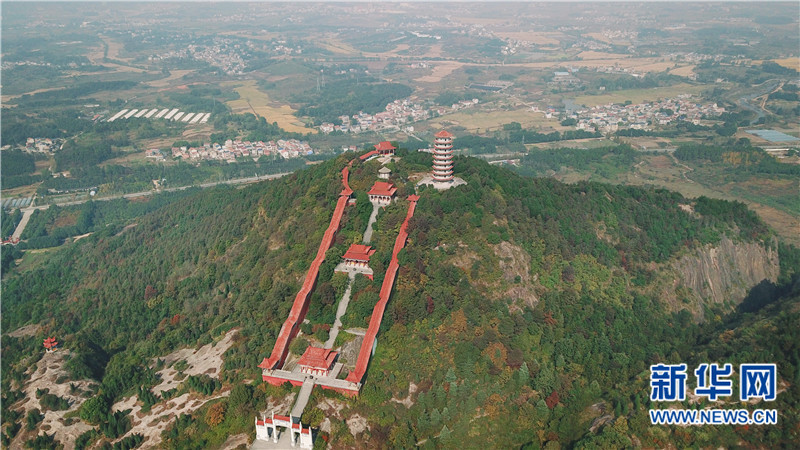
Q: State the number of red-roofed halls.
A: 4